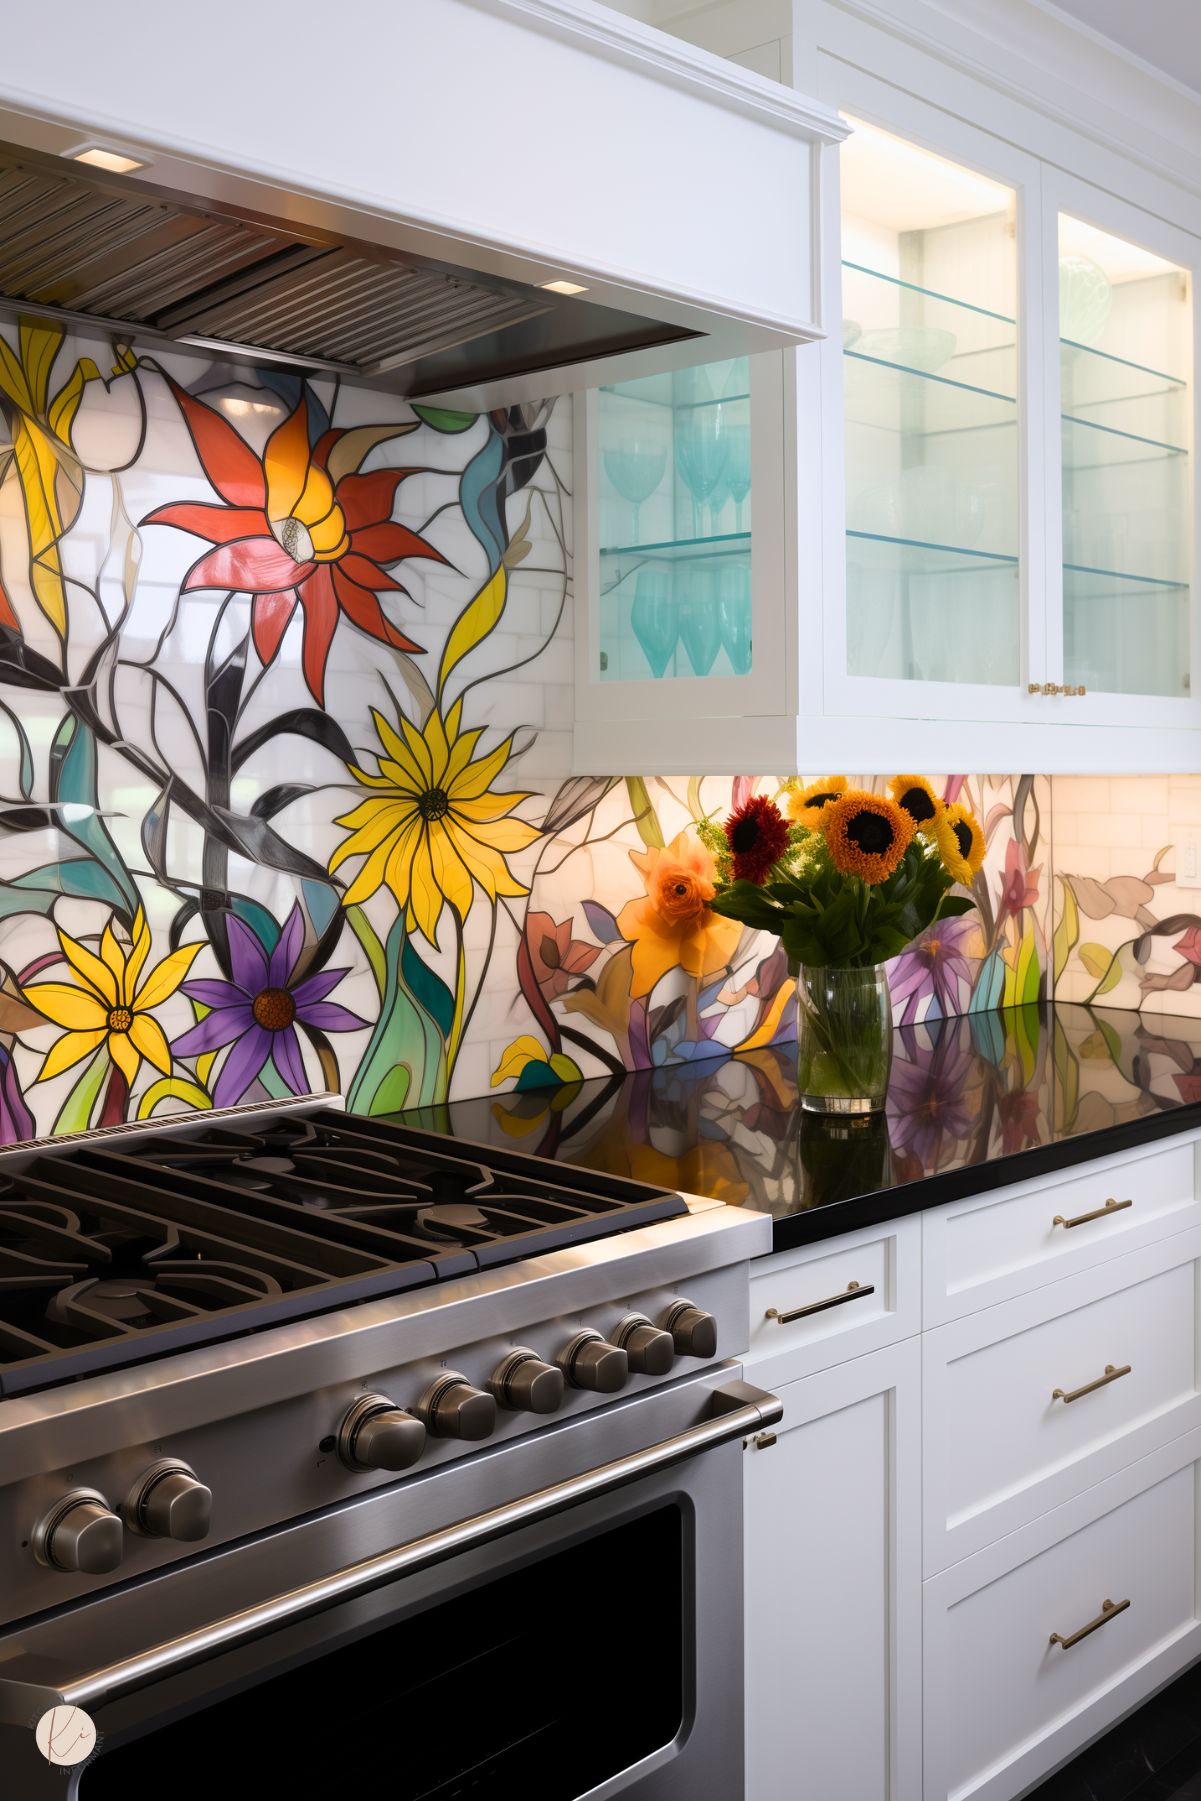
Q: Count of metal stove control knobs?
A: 8